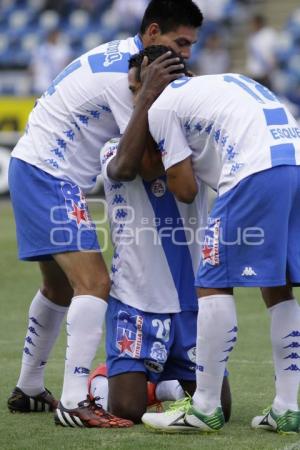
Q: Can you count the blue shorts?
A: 3